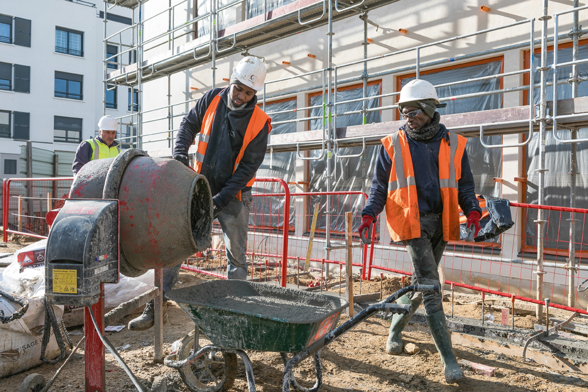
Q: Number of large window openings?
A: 4